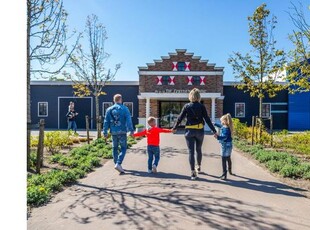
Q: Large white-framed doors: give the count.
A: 1